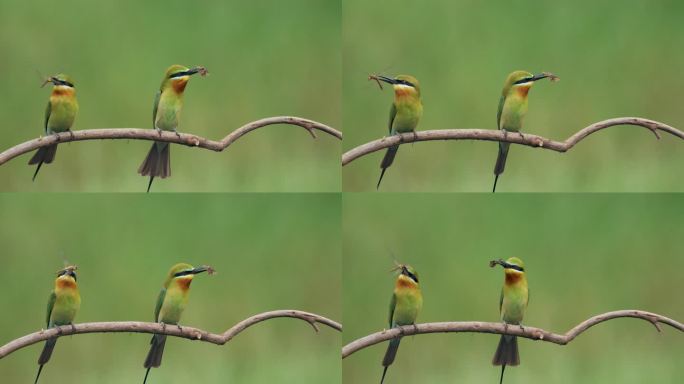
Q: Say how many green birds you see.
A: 8